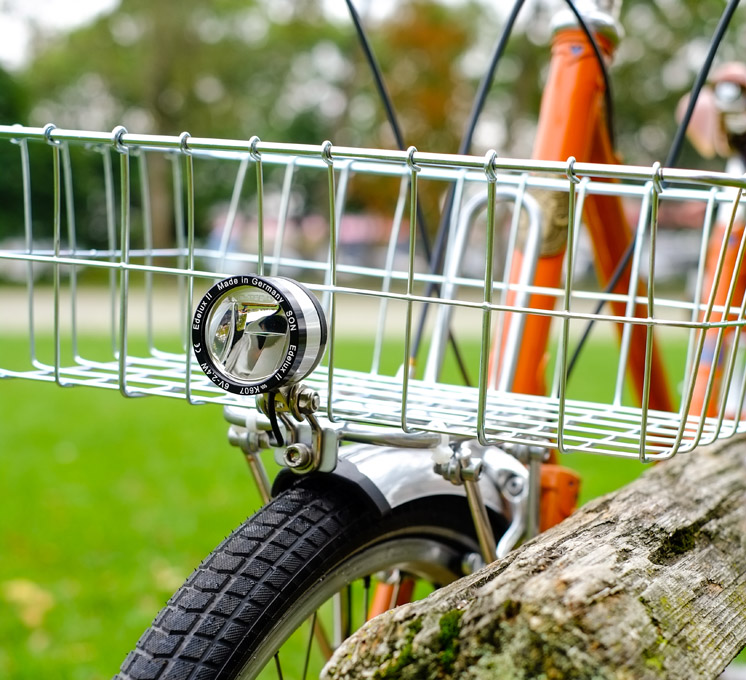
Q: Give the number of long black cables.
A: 4